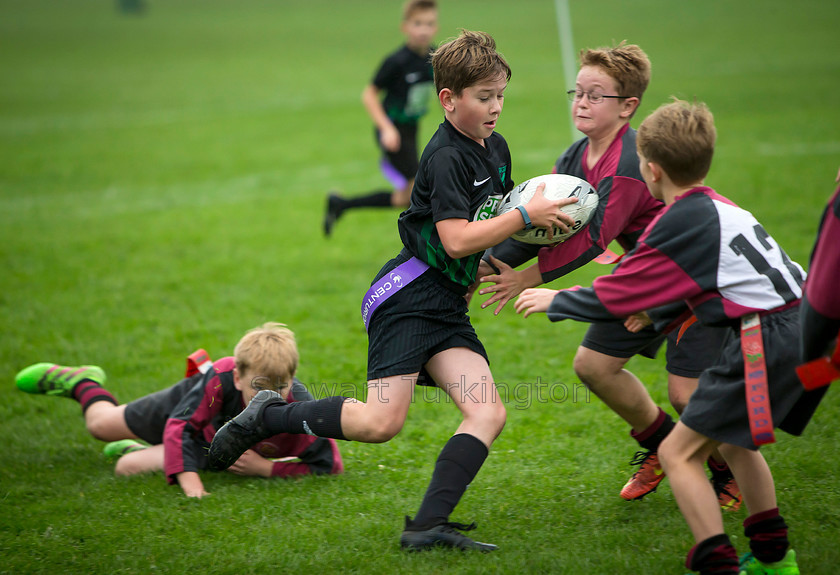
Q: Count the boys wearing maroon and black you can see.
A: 4